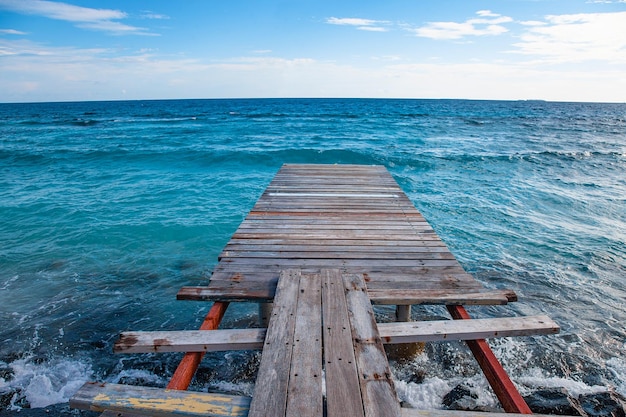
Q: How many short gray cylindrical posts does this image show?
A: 2